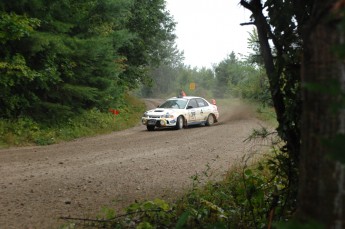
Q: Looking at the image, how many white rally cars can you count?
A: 1